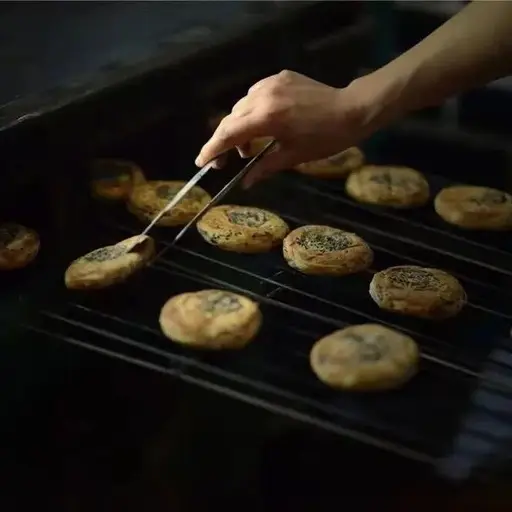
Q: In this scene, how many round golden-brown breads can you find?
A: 12